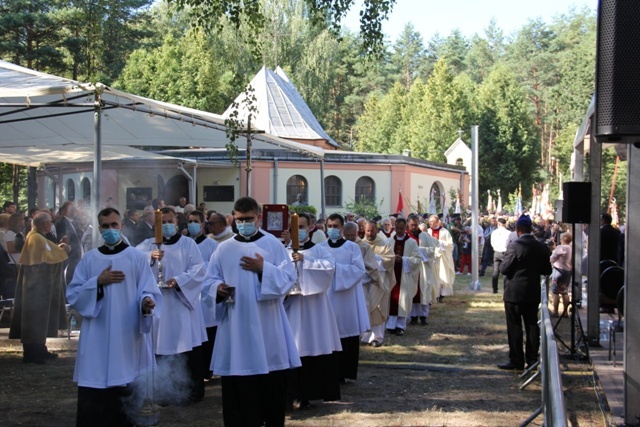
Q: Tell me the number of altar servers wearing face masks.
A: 6